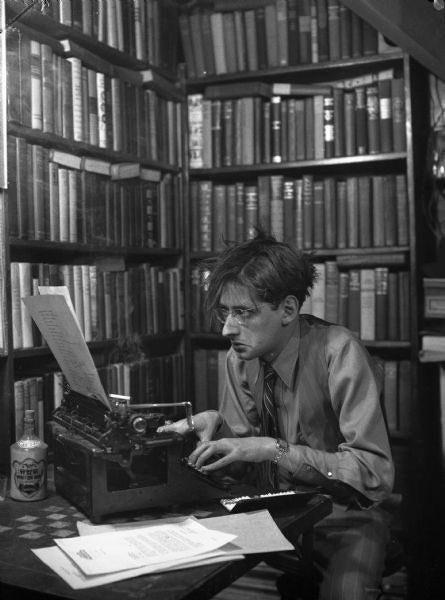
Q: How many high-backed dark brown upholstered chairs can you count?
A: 0